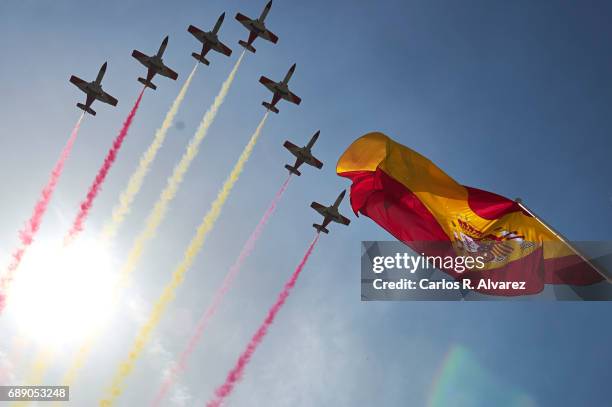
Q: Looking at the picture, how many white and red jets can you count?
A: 7